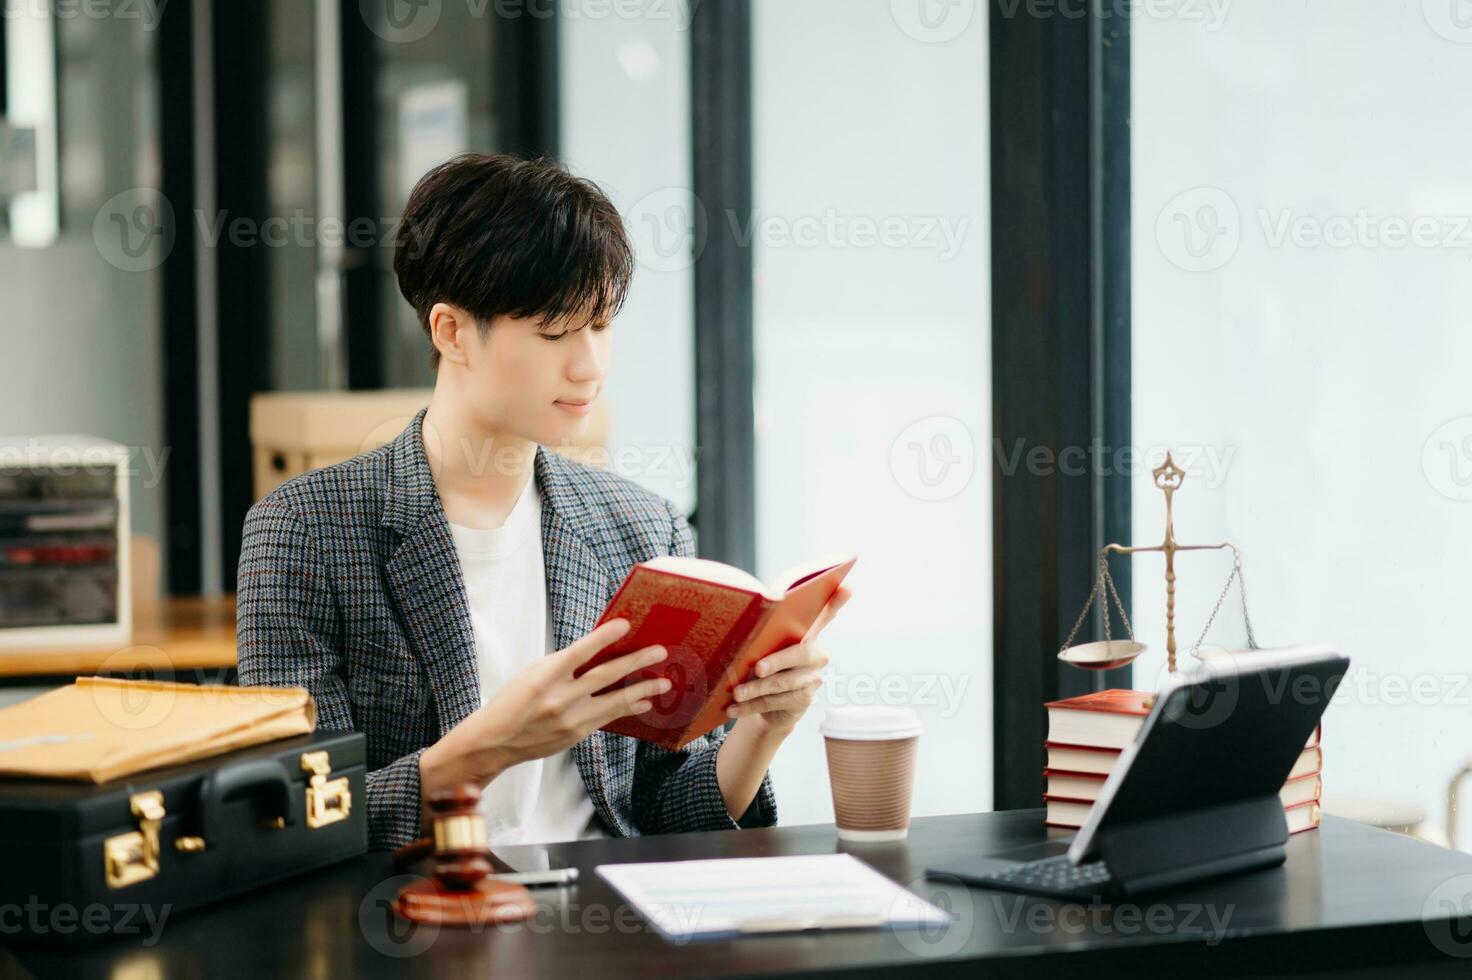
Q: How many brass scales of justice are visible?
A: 1